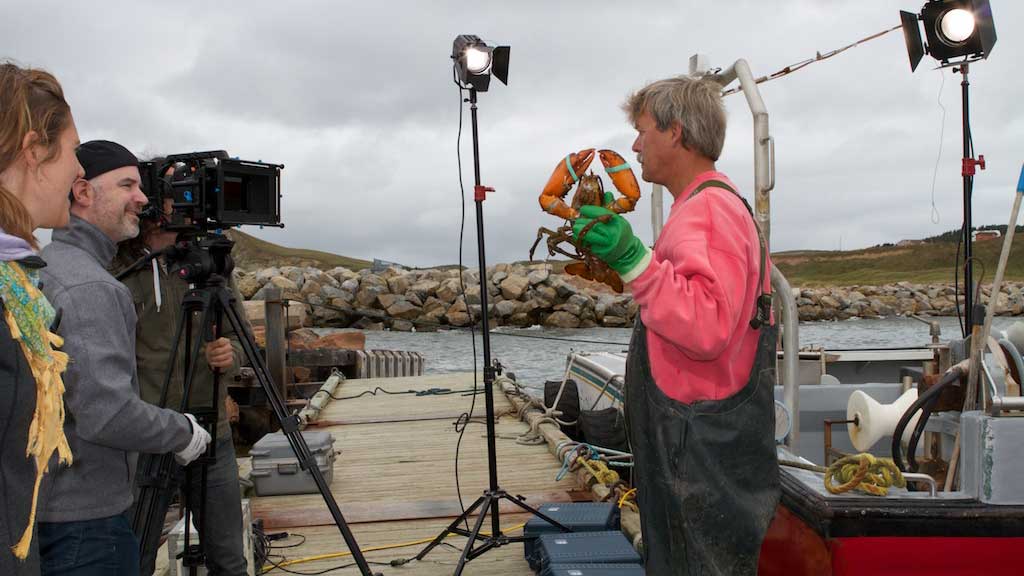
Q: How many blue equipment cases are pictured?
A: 3